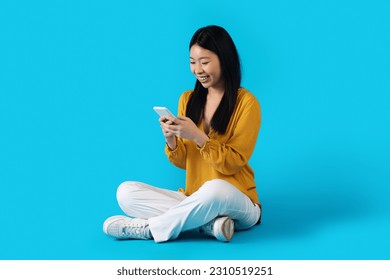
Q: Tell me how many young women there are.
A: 1